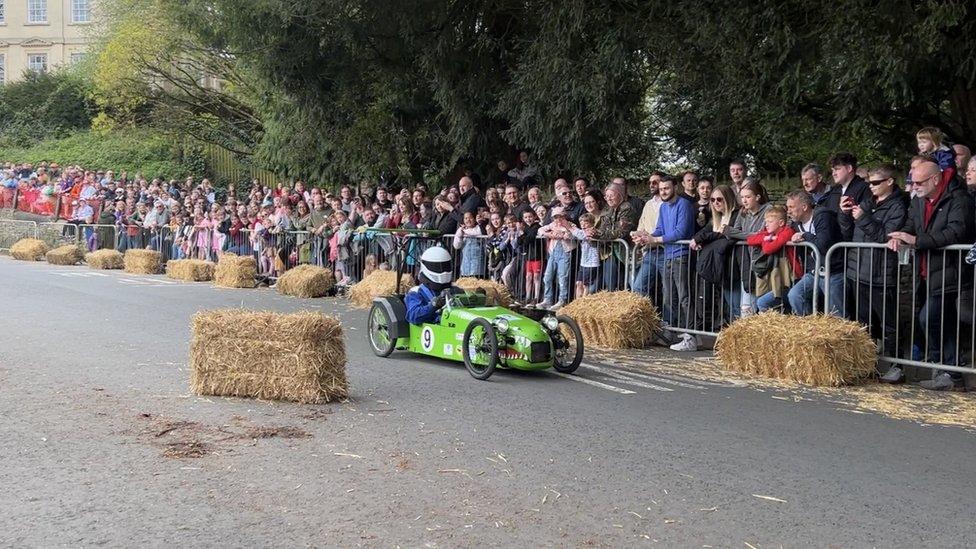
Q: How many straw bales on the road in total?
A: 12